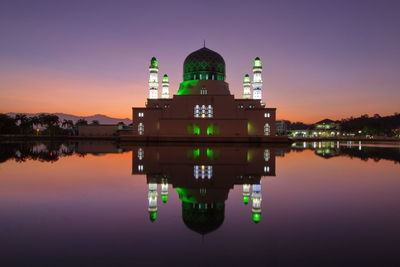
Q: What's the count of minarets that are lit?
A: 4